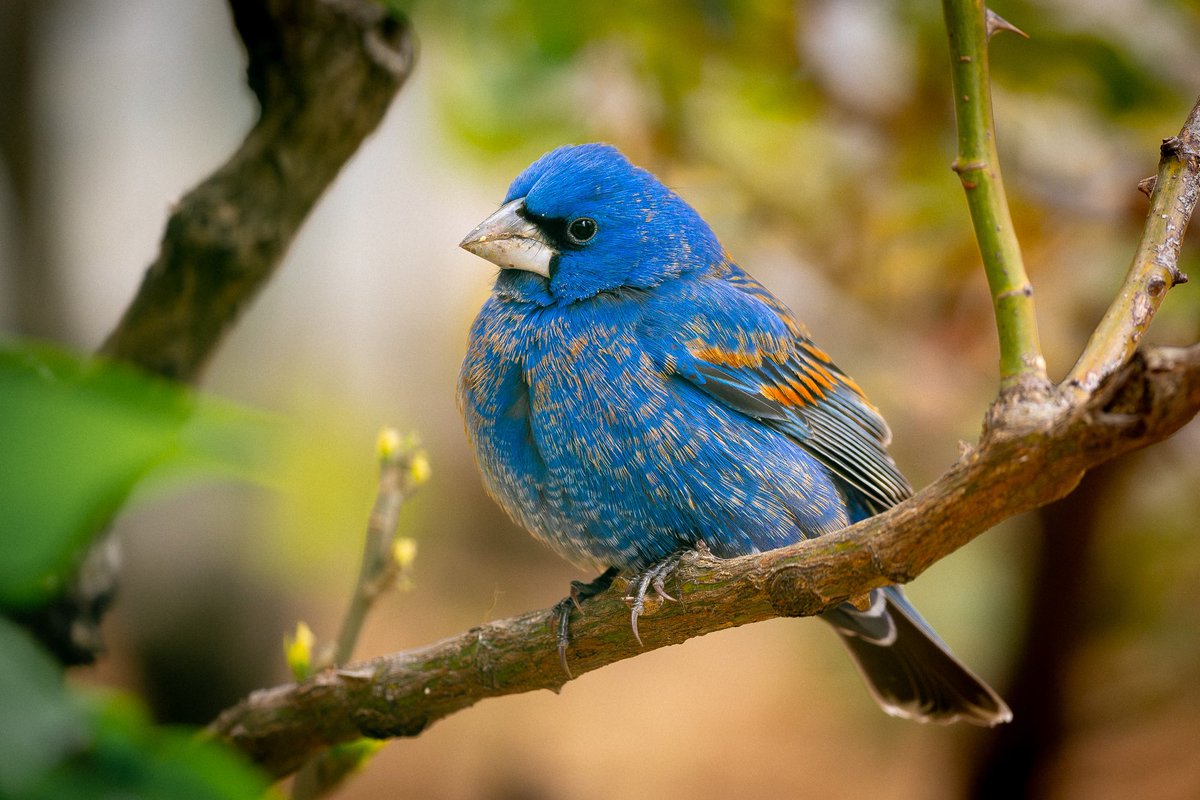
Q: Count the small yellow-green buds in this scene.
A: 4